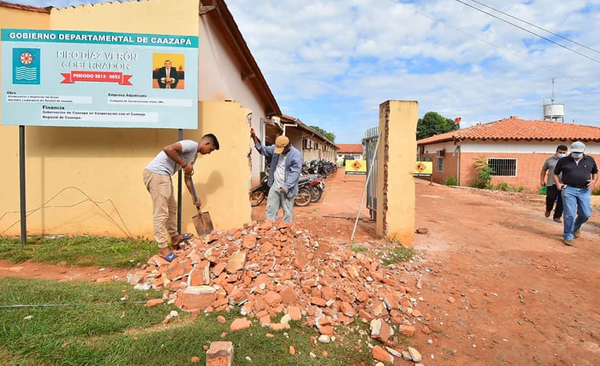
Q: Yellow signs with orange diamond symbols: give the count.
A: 2